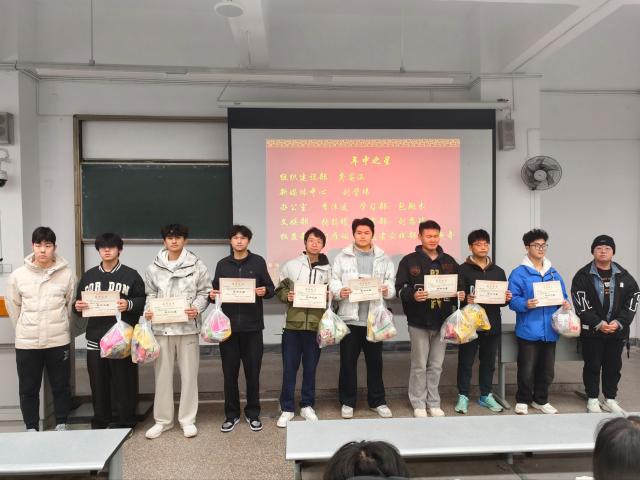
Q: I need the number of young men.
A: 10